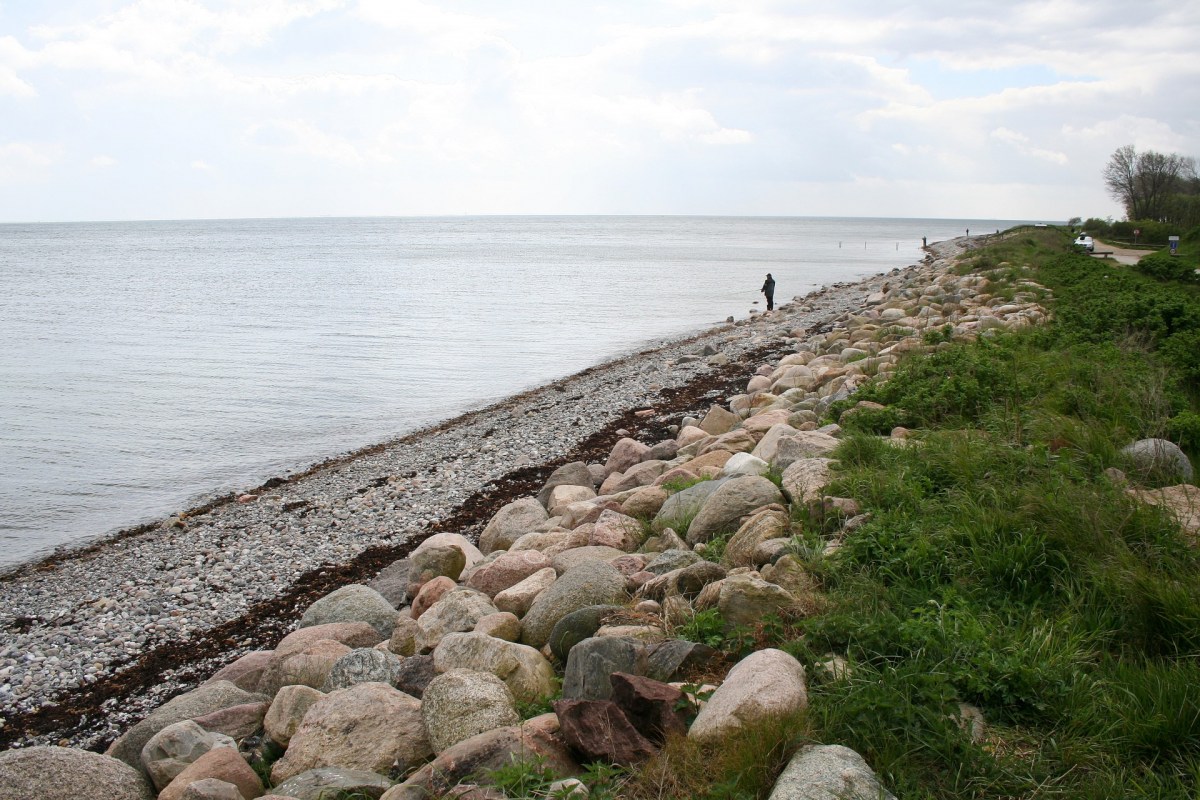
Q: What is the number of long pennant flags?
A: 0